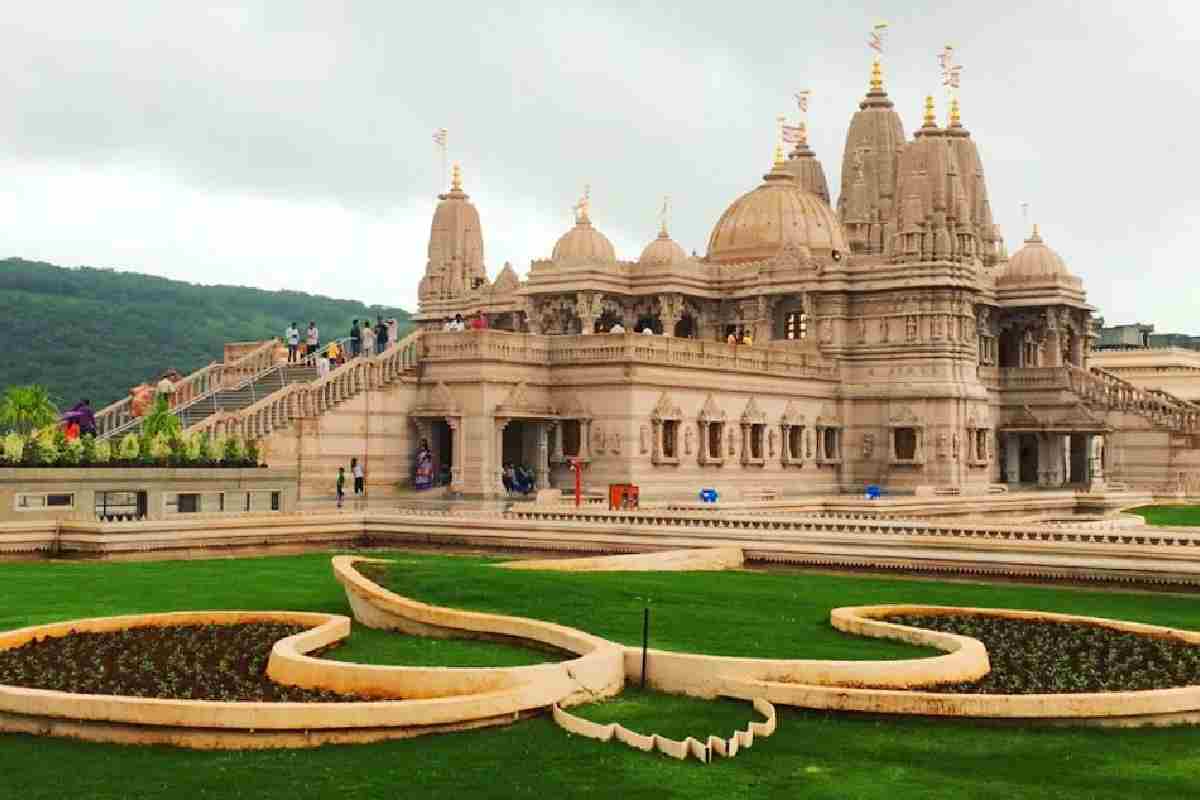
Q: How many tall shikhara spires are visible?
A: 5